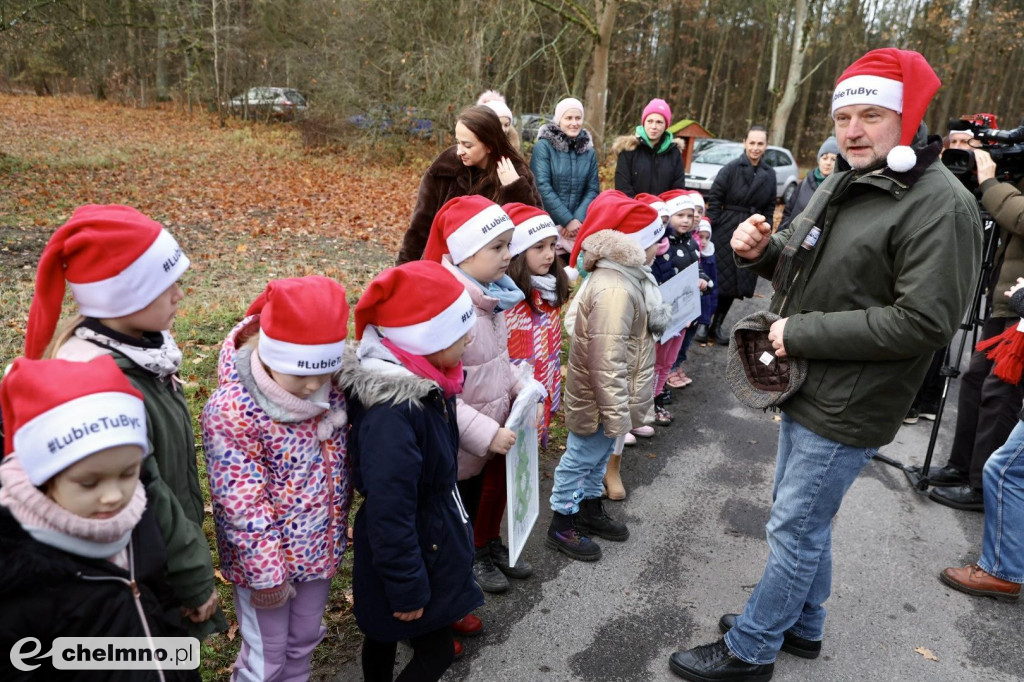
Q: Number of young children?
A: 11